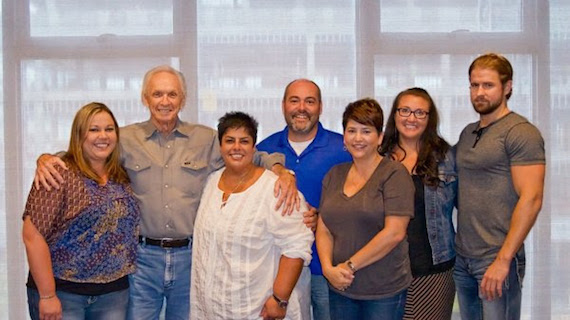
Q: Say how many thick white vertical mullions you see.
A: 4